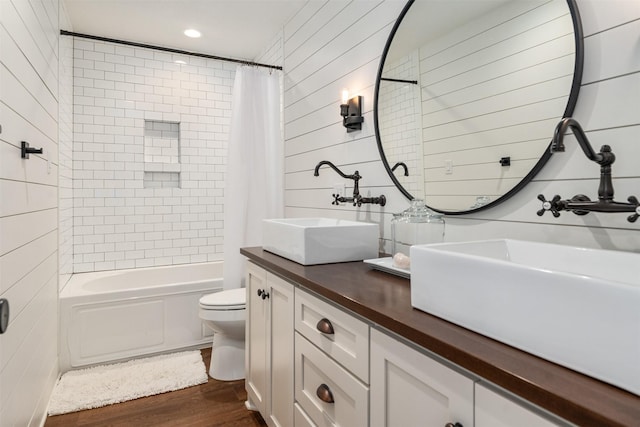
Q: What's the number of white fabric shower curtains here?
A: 1